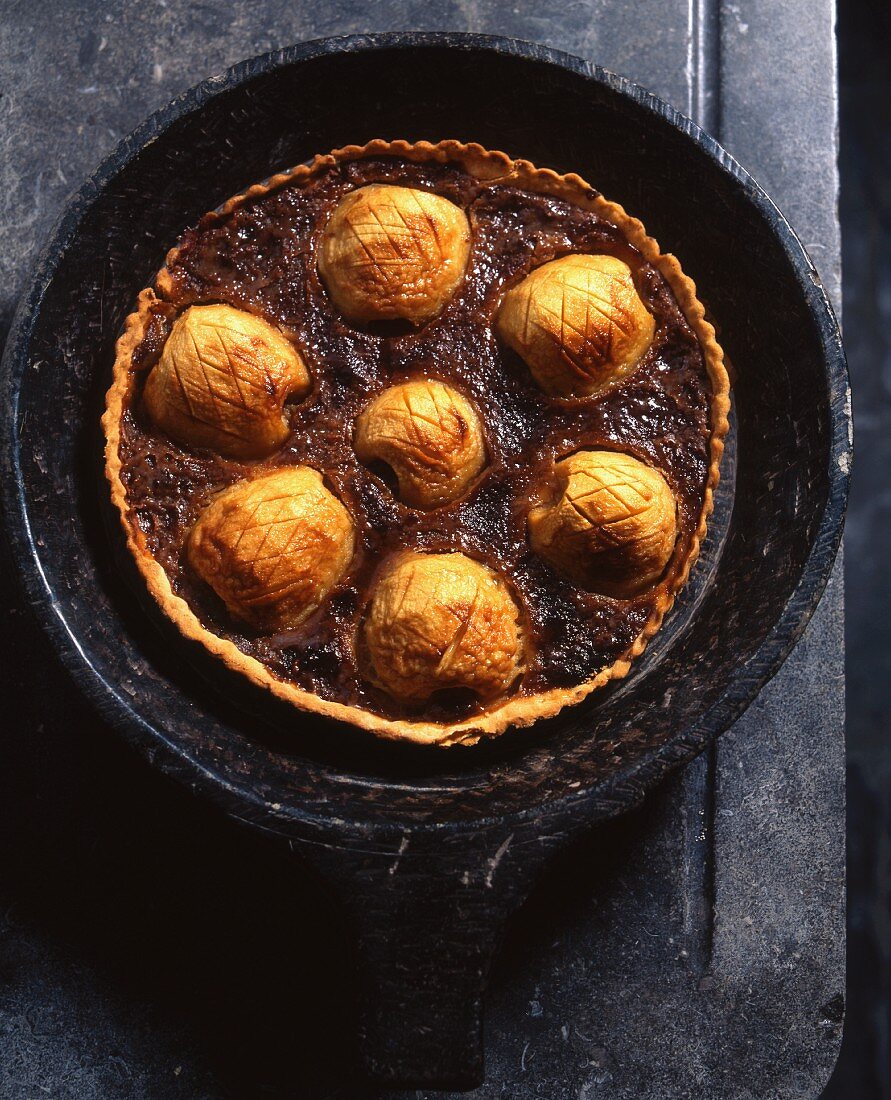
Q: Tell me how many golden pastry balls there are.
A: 7